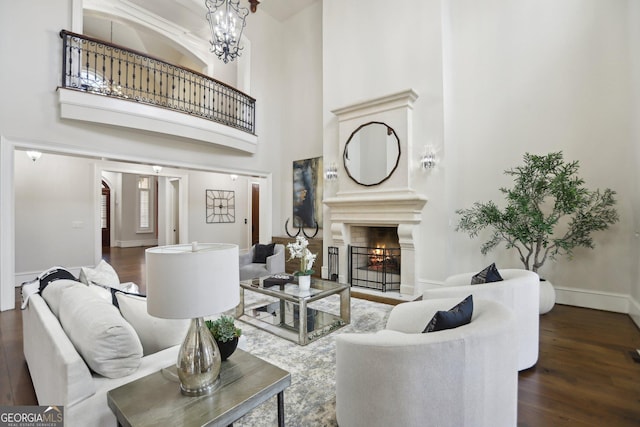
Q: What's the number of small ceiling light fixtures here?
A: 3